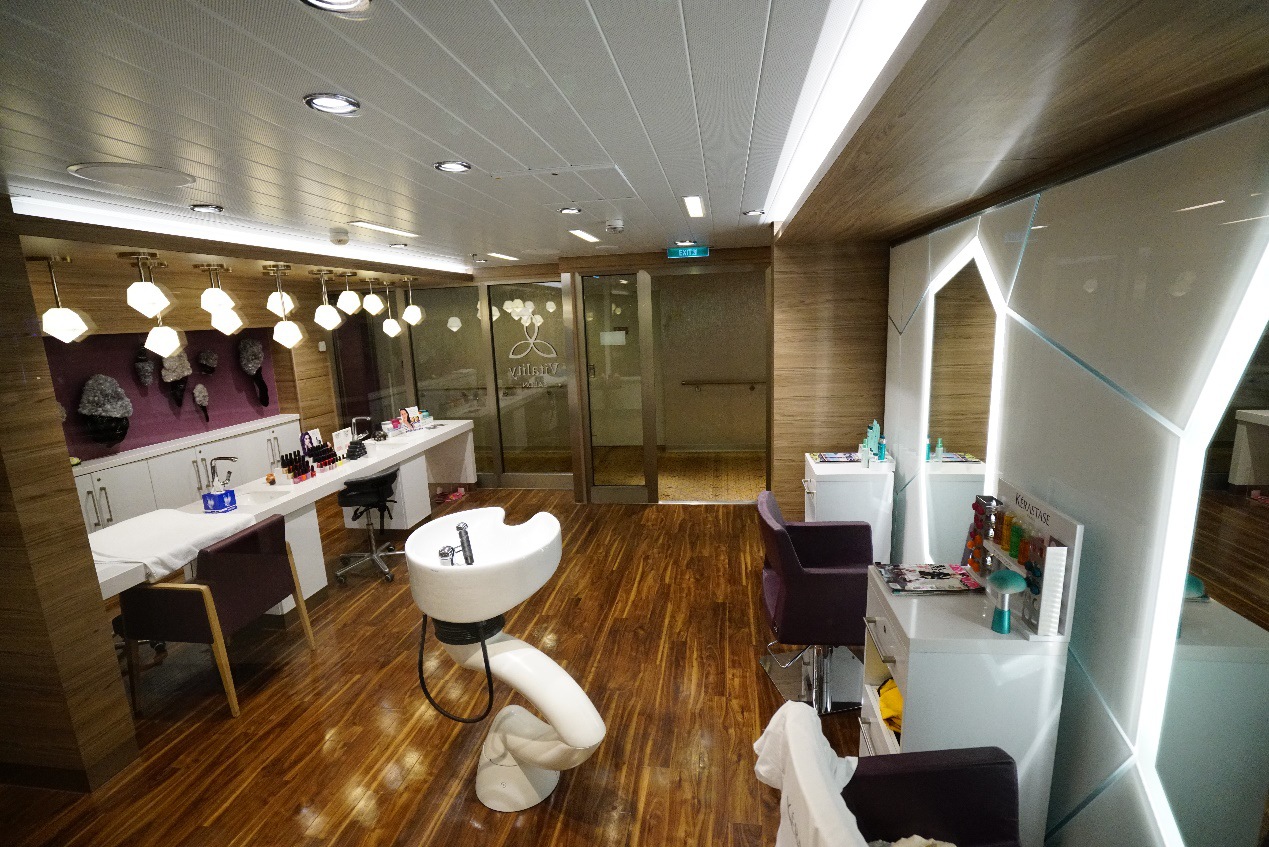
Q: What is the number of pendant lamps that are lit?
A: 12